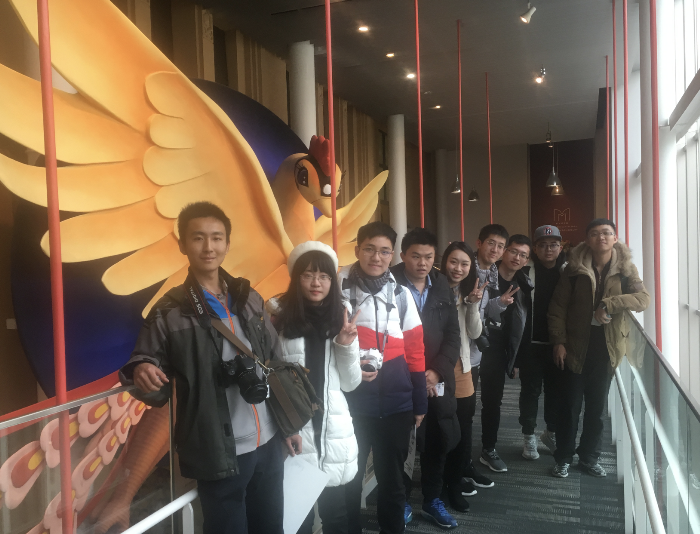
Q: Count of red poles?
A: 9